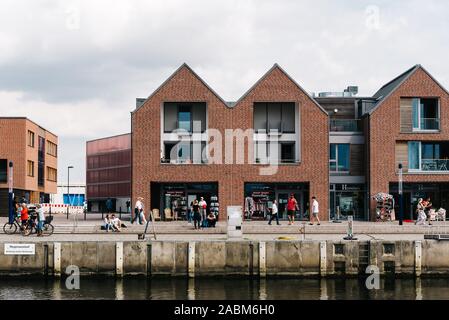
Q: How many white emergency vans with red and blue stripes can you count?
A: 0